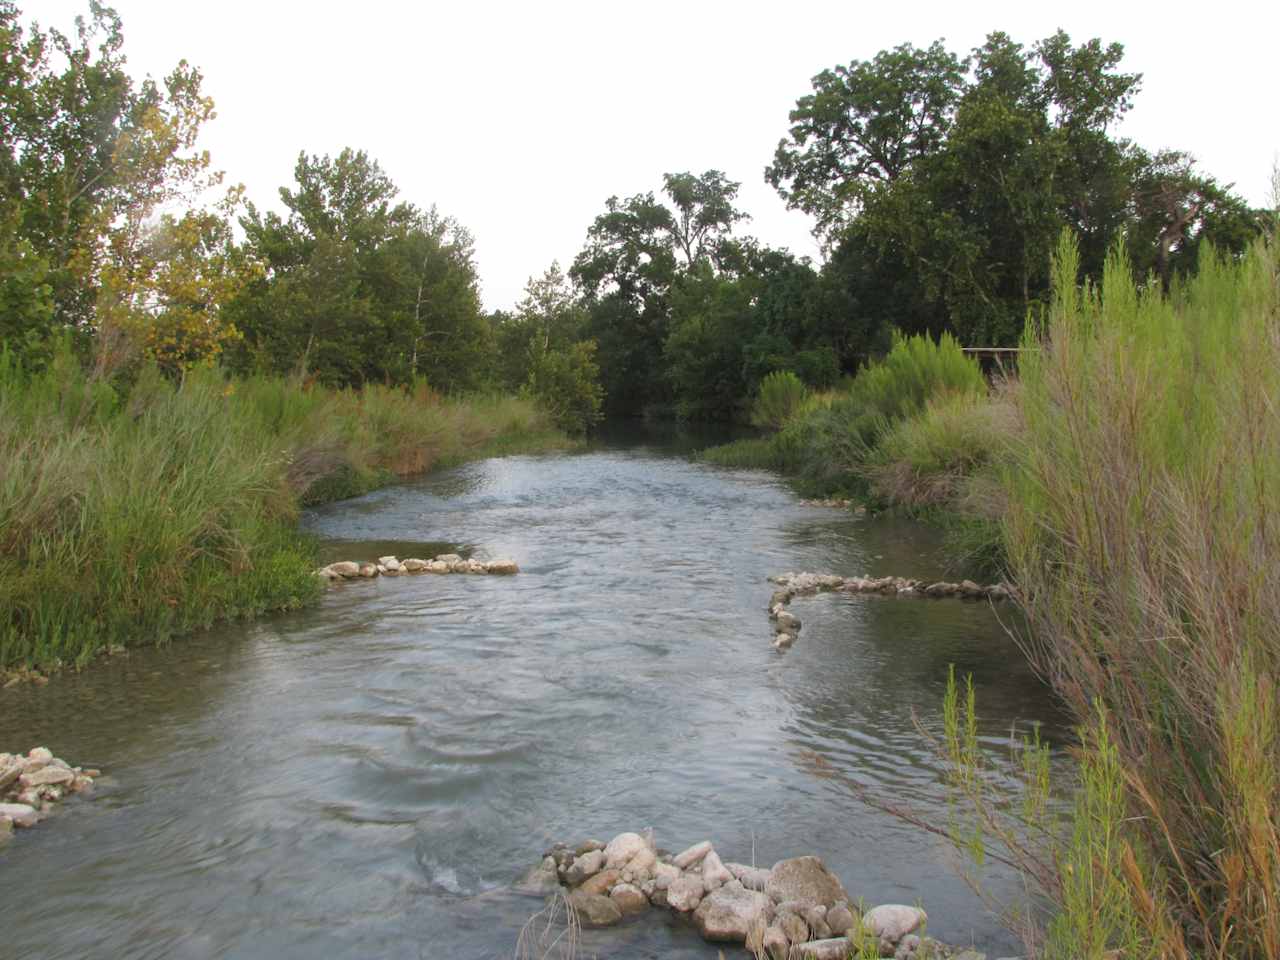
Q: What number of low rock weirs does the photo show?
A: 4